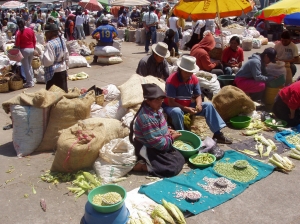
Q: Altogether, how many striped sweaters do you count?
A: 1